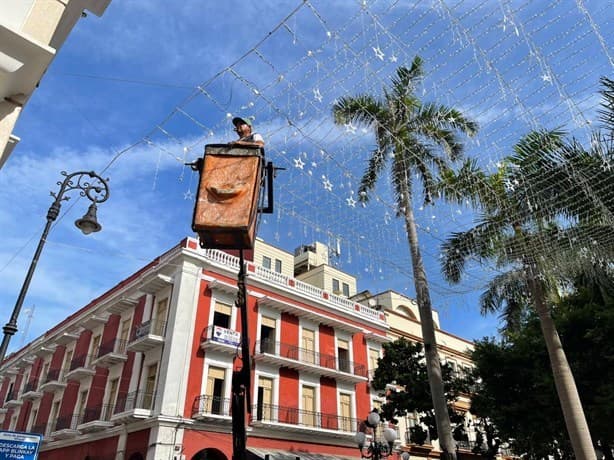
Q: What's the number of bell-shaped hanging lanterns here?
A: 1